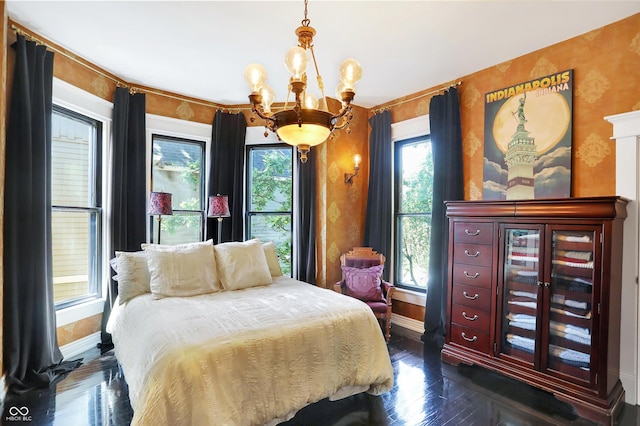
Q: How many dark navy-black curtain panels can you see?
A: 6